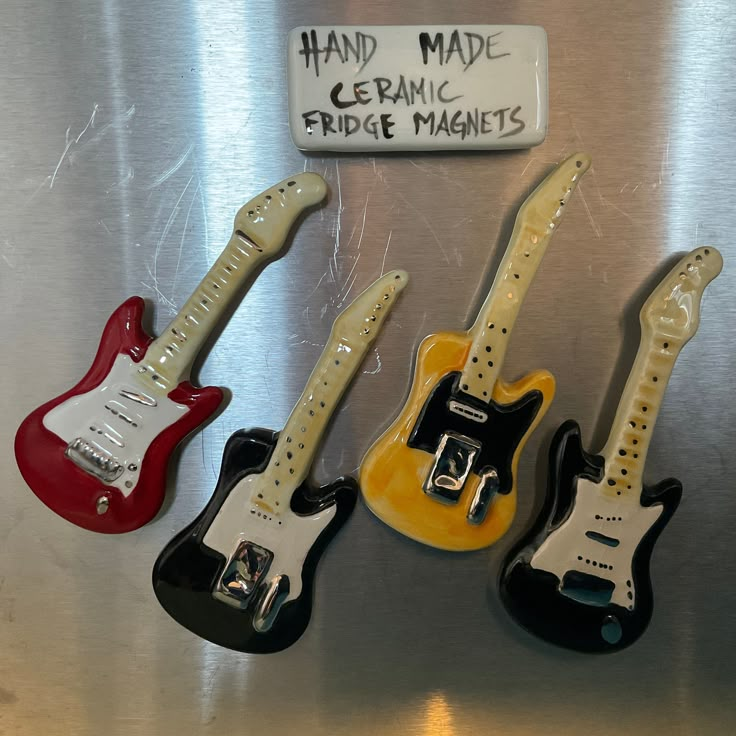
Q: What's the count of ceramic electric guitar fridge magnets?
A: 4